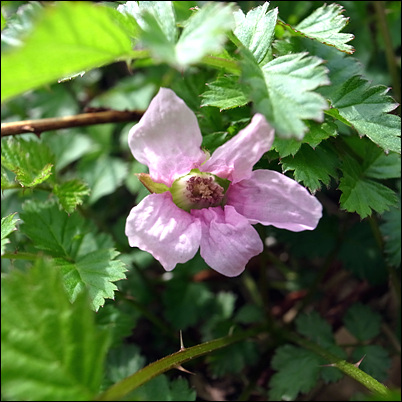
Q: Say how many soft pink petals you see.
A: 5